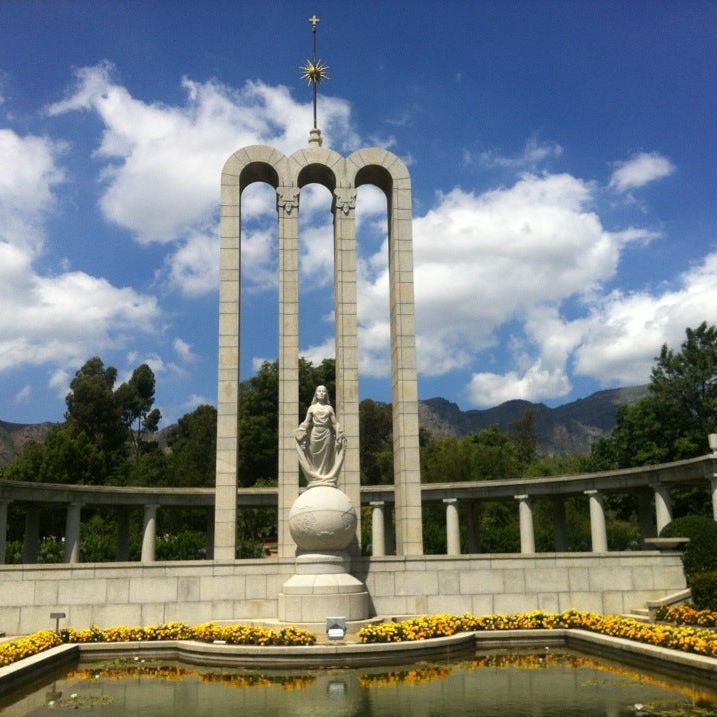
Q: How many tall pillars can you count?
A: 4